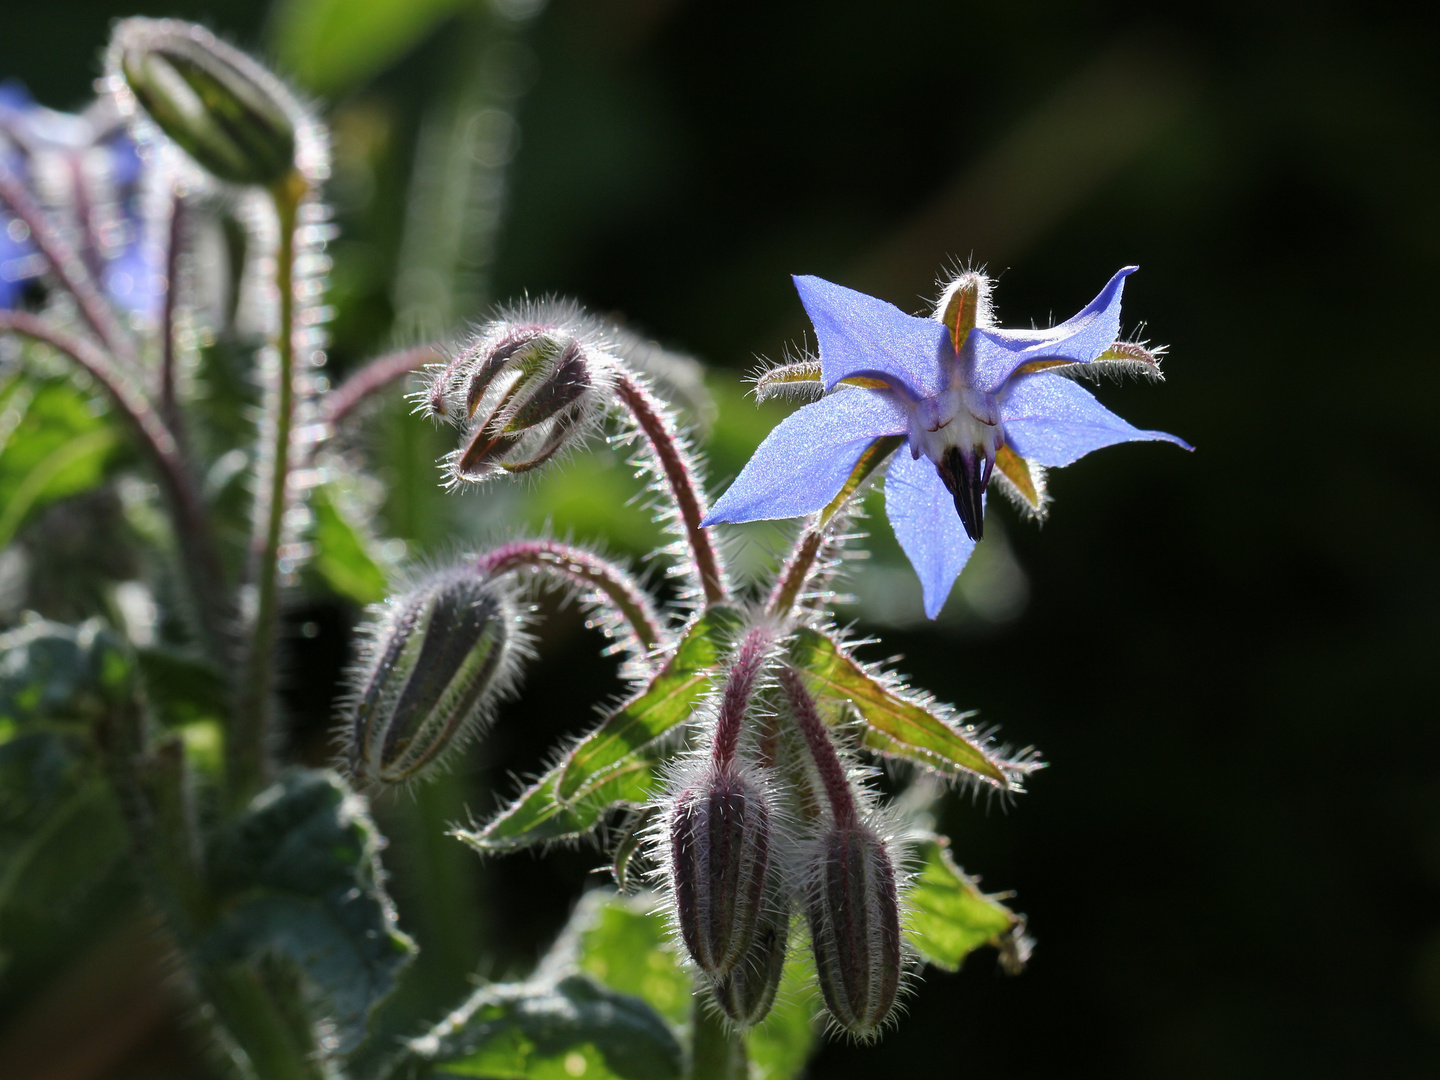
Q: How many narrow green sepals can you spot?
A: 5